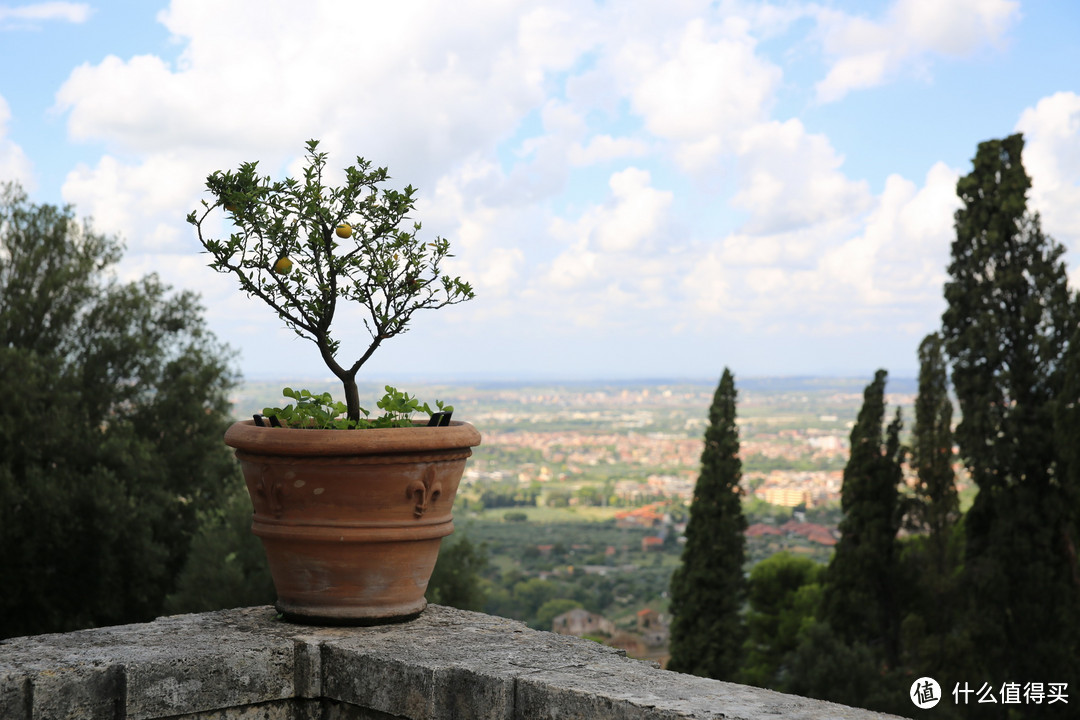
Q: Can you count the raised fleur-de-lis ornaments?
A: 2